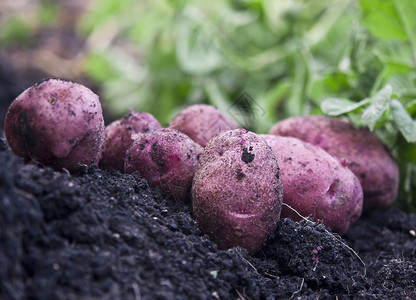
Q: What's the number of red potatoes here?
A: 7